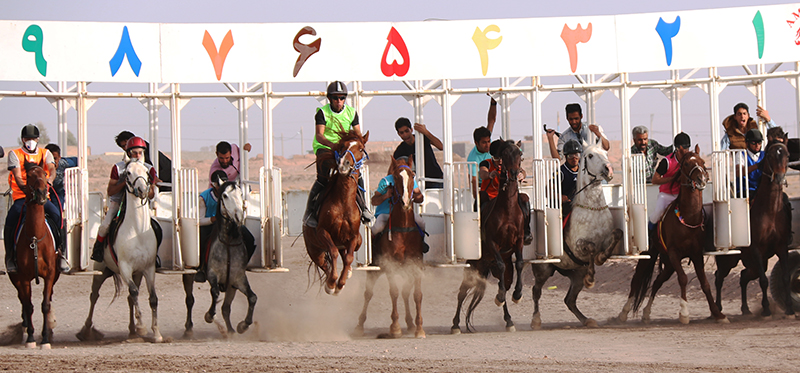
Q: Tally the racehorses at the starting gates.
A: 9